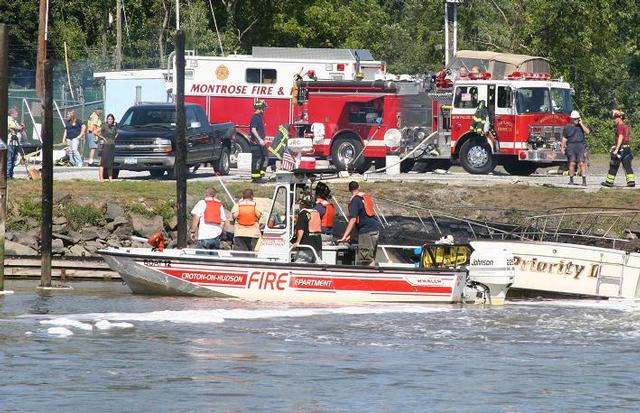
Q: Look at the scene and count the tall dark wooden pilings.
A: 3